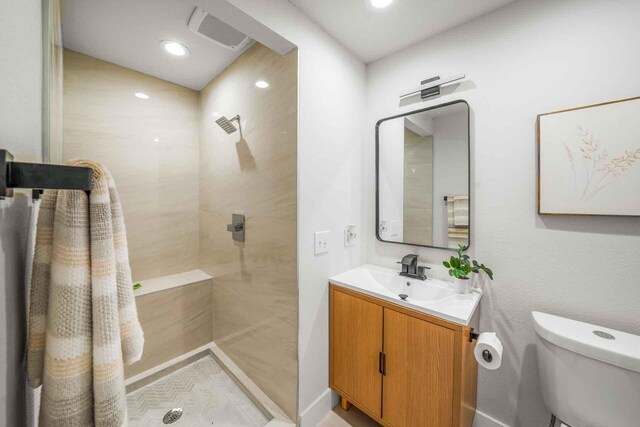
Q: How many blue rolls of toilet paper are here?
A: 0